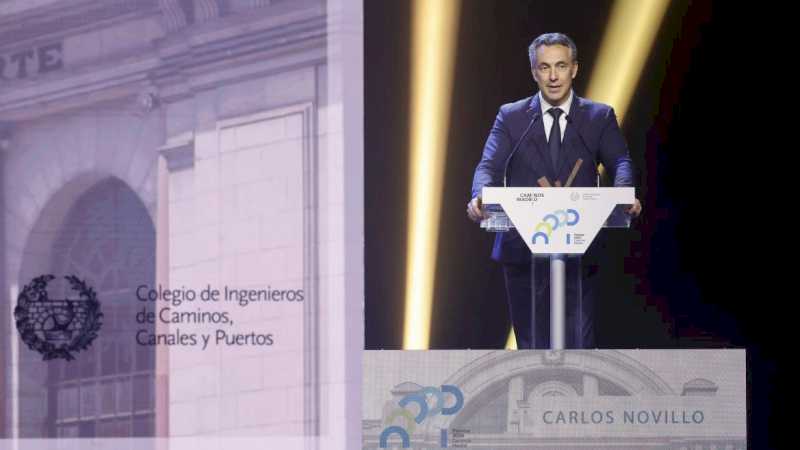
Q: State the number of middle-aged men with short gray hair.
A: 1